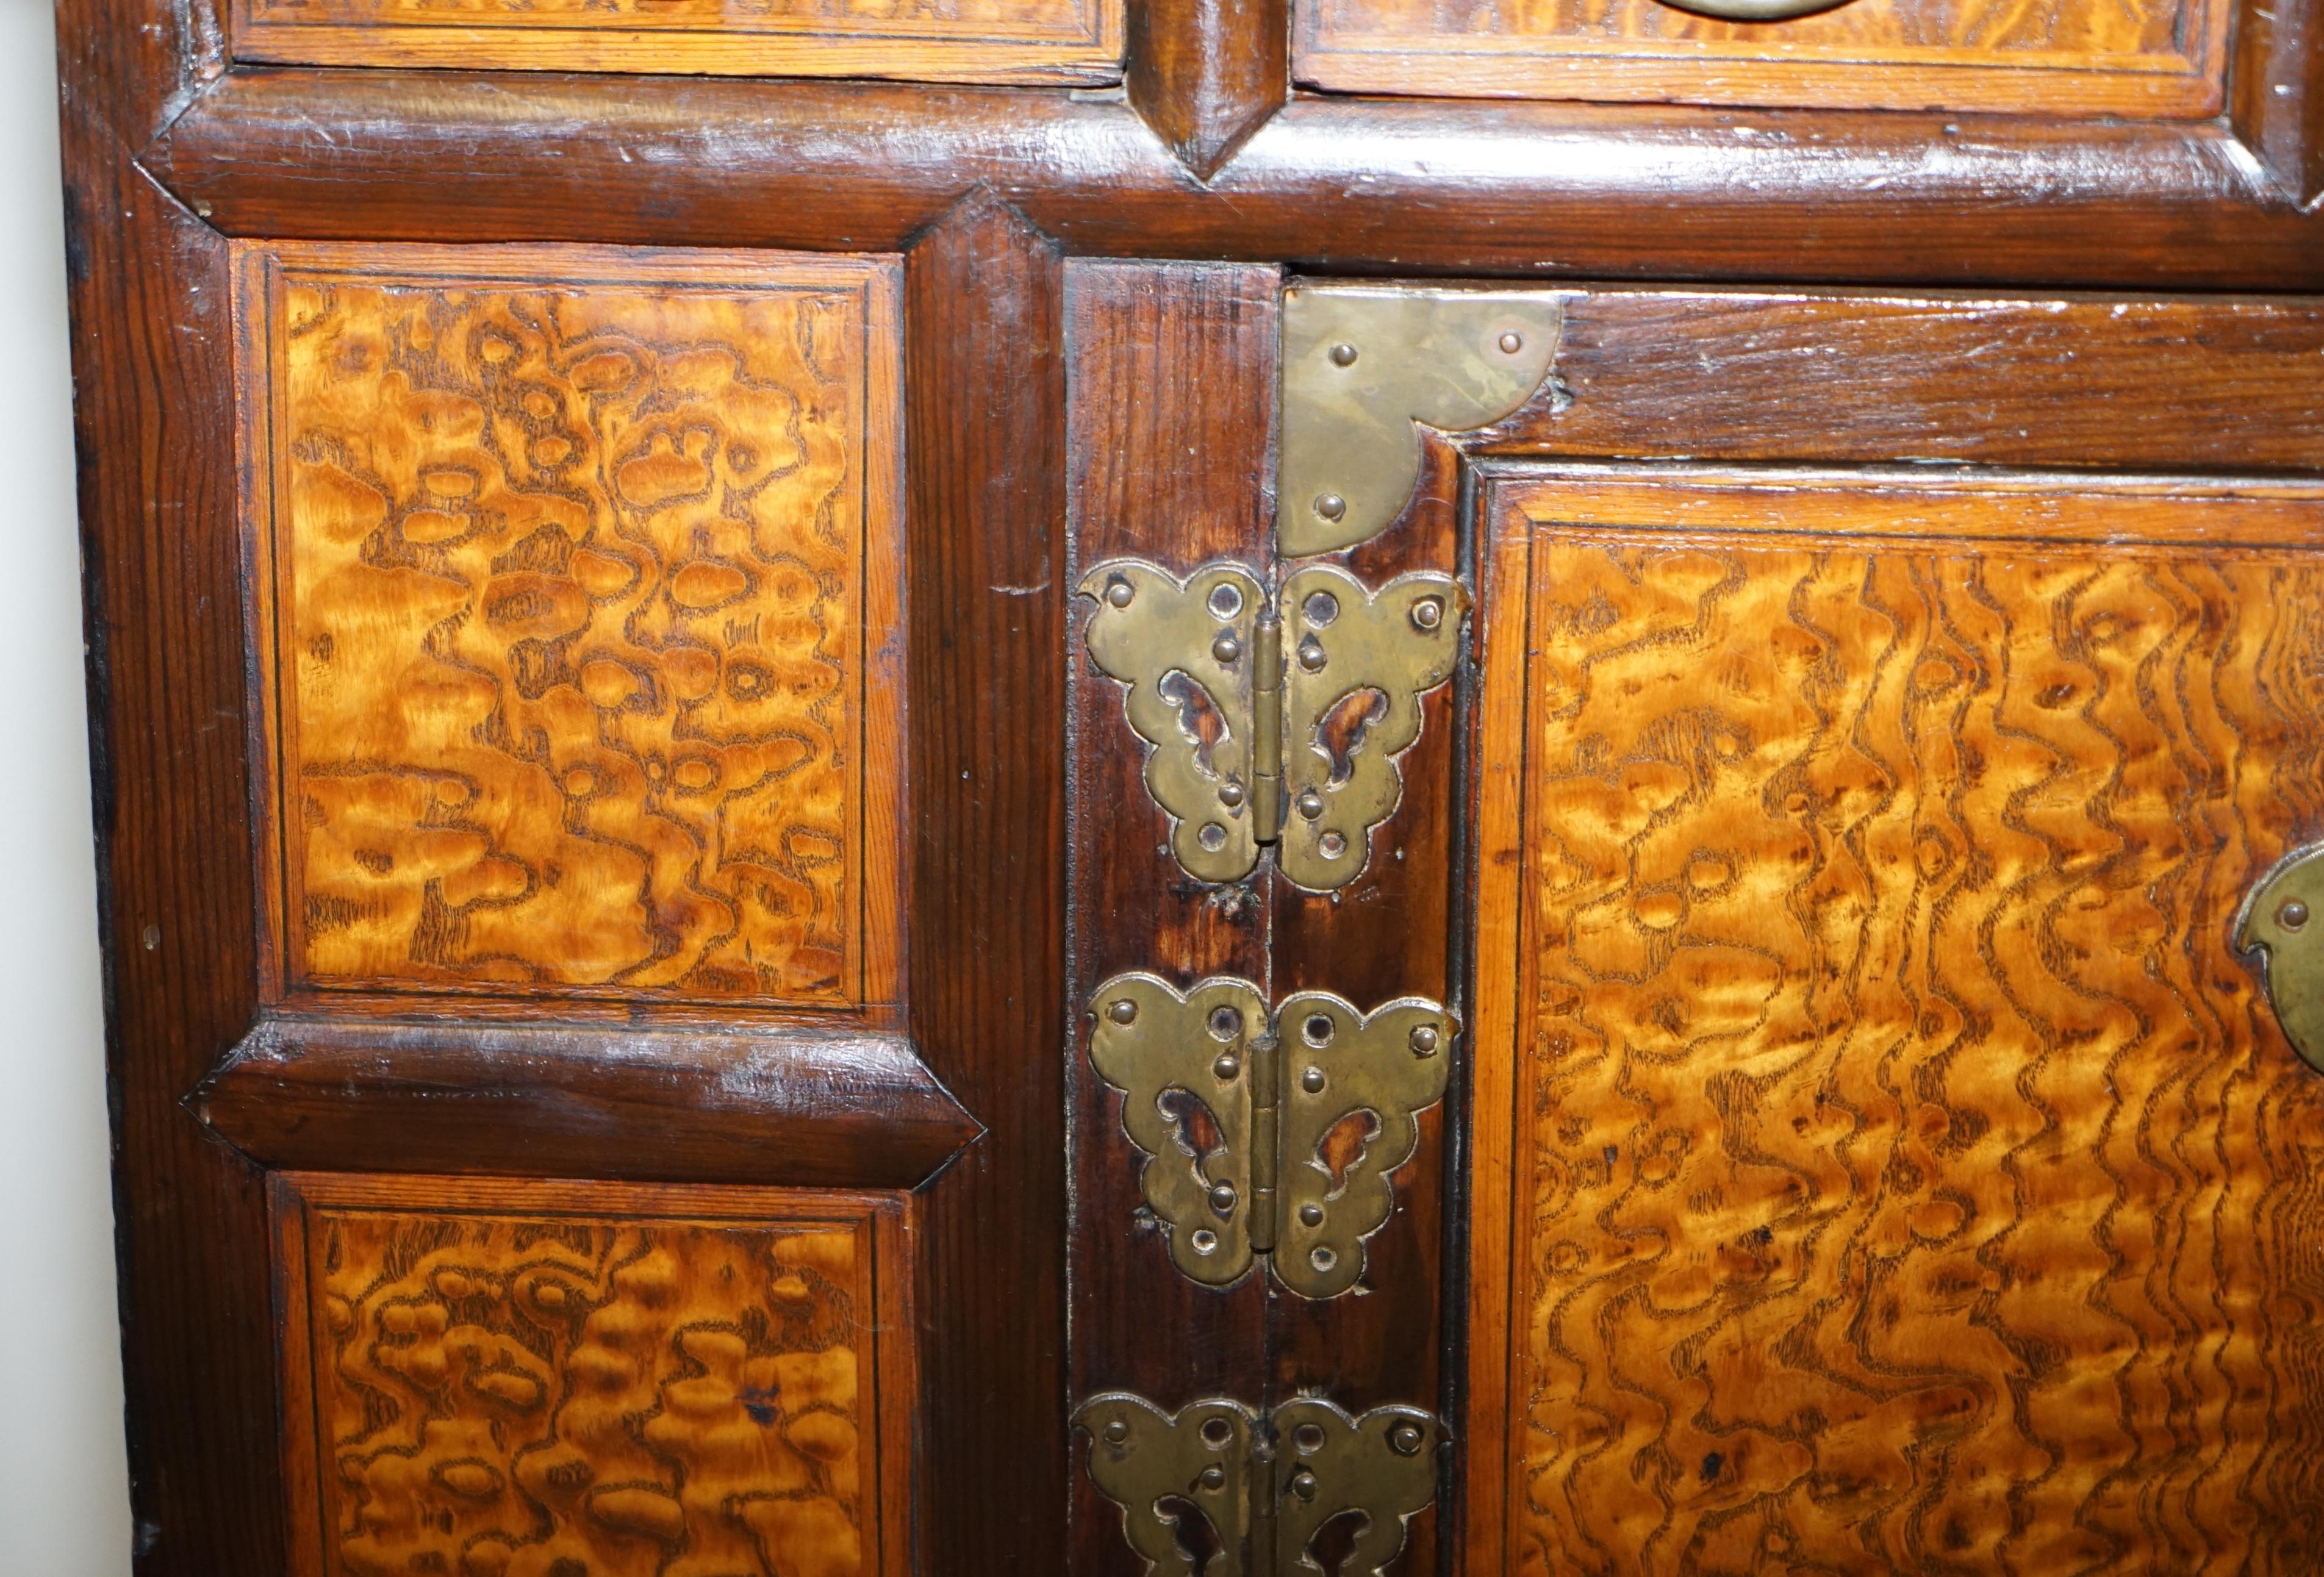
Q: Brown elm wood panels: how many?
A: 5